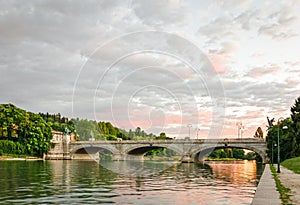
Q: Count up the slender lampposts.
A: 6